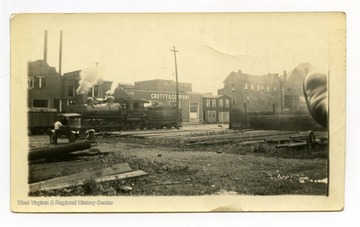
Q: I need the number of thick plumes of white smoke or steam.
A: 2